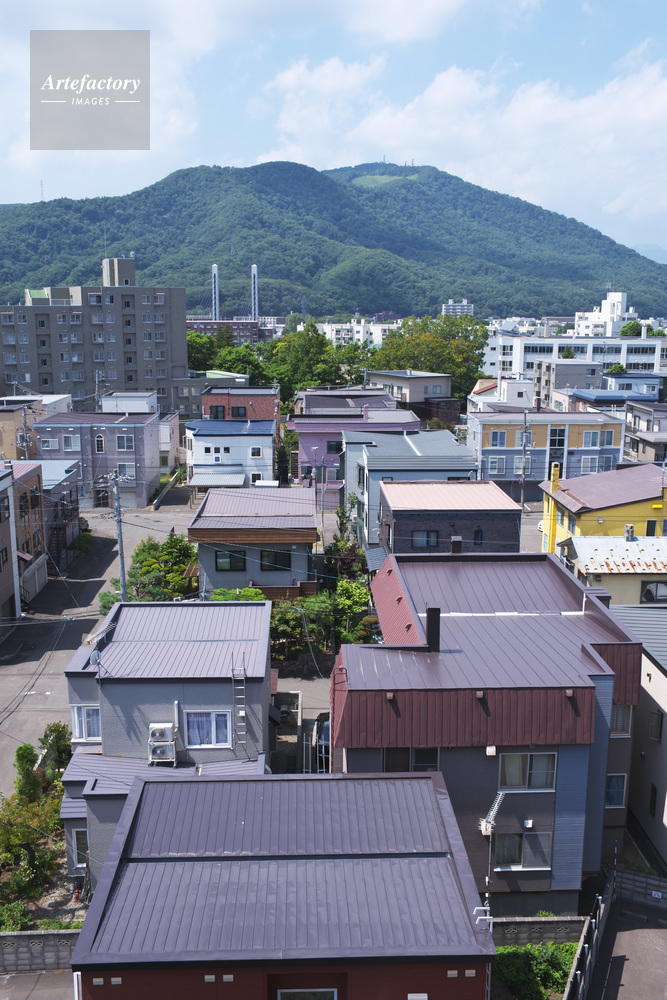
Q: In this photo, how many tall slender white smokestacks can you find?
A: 2